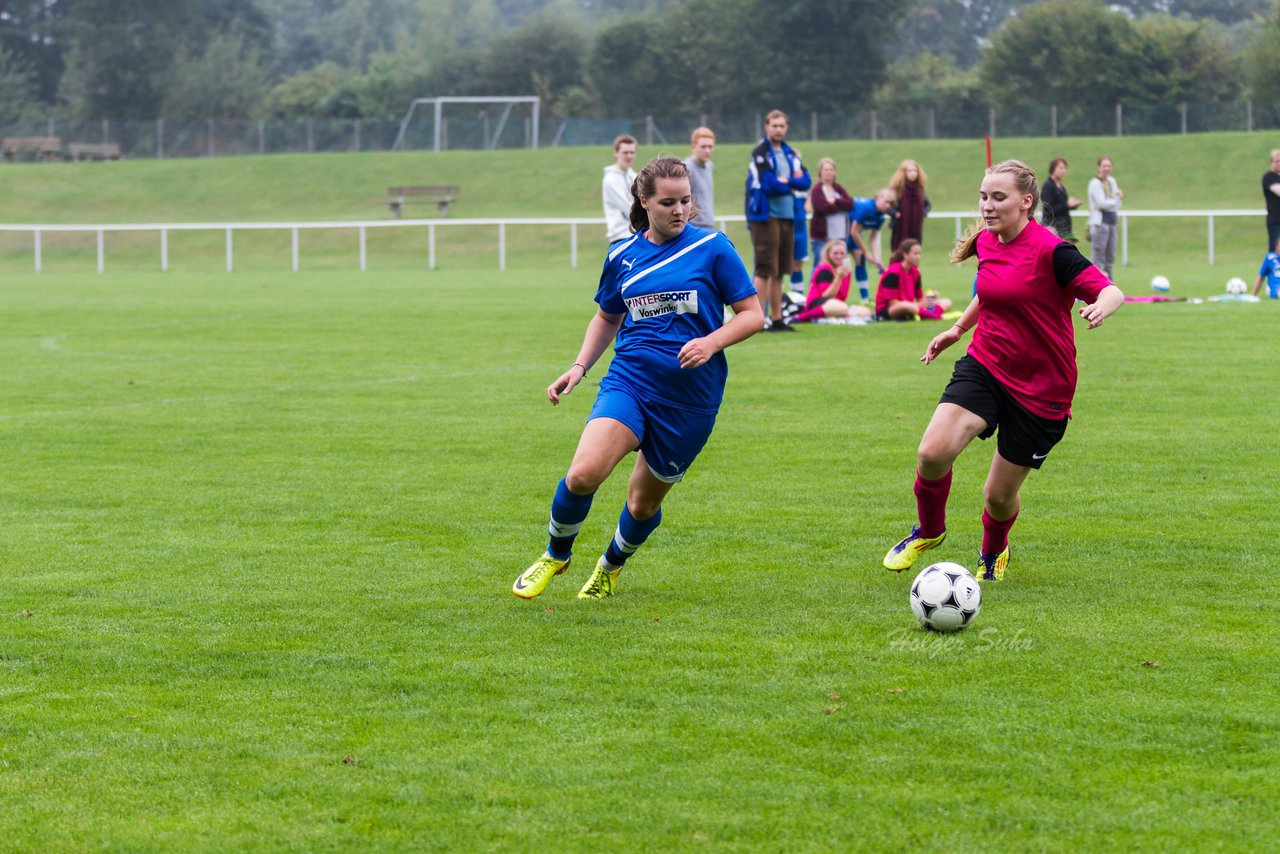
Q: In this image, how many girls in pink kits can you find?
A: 3